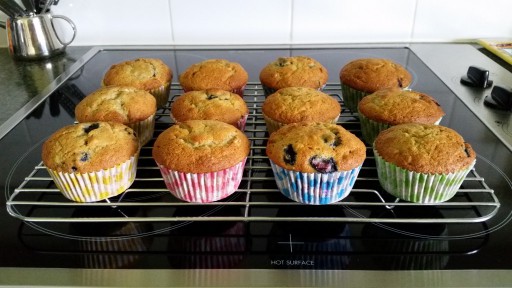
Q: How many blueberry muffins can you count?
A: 12